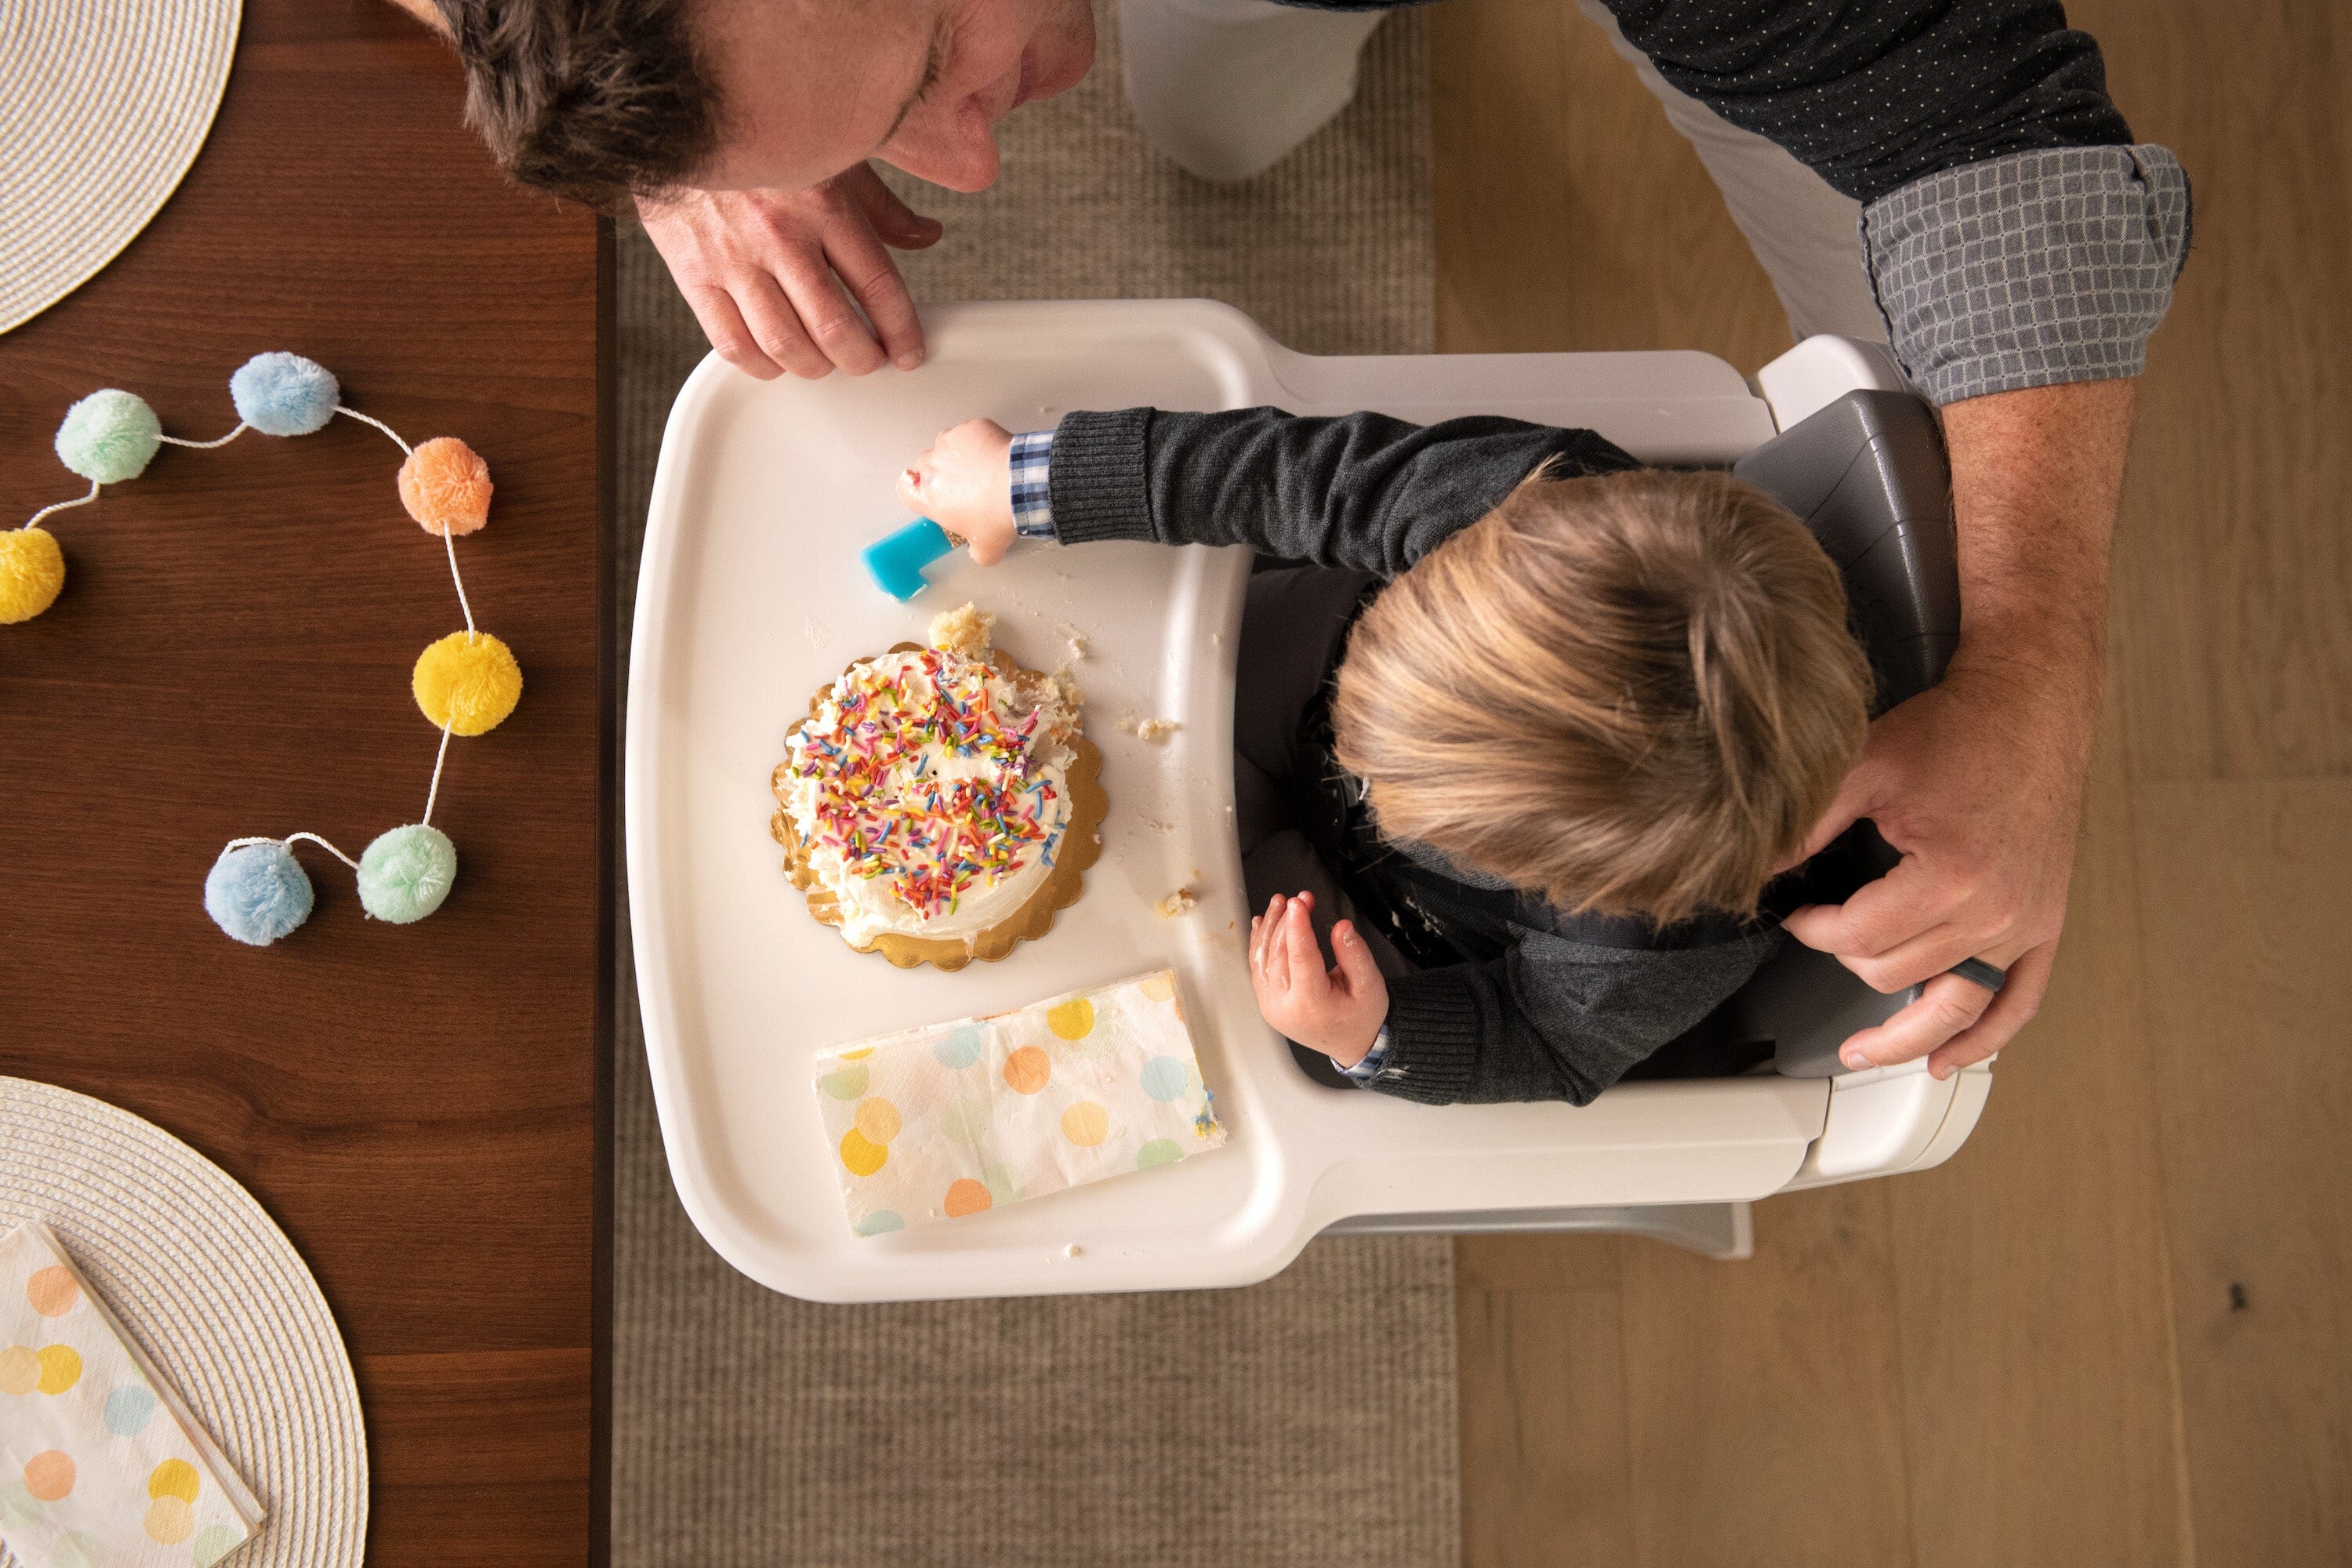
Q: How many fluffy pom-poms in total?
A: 7